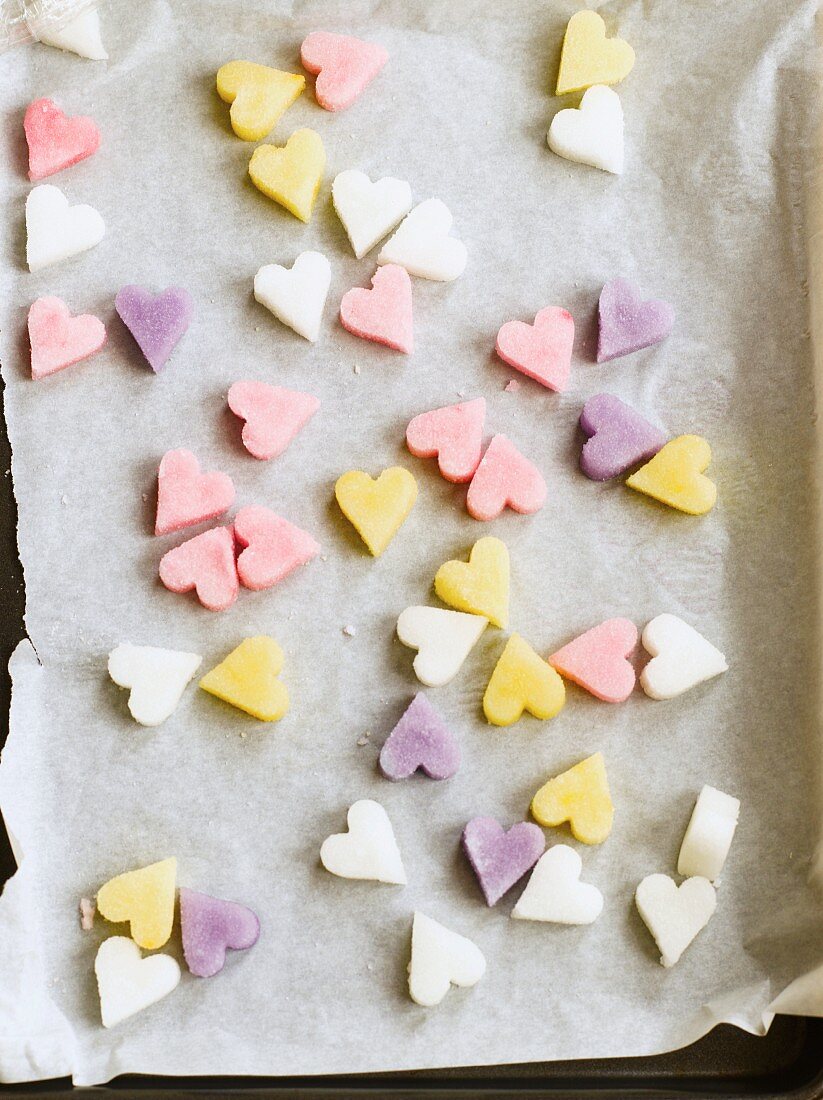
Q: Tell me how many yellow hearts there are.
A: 10